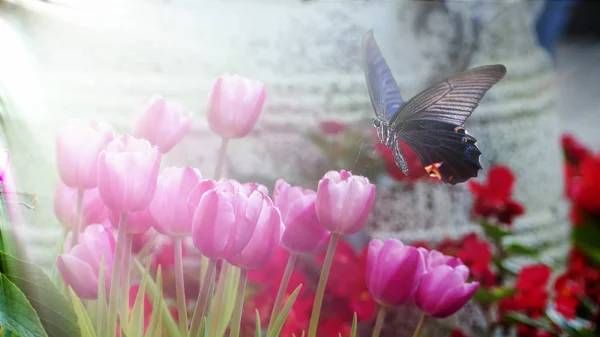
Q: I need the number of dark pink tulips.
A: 2